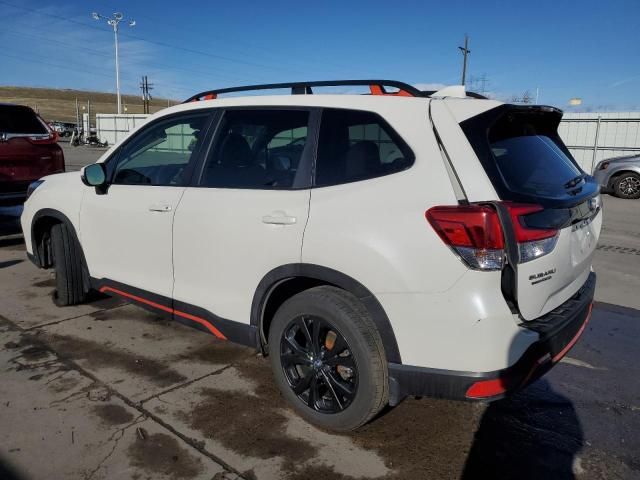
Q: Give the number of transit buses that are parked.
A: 0